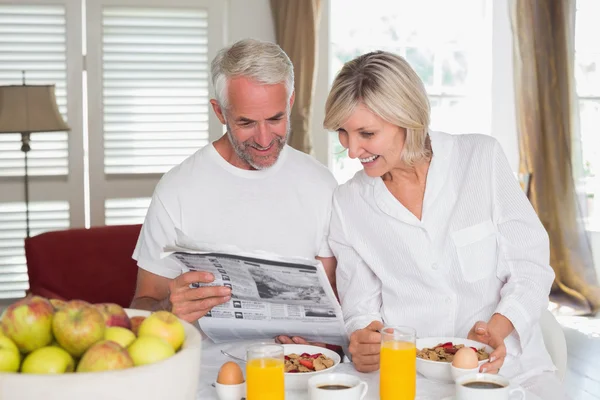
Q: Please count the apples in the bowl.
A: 11